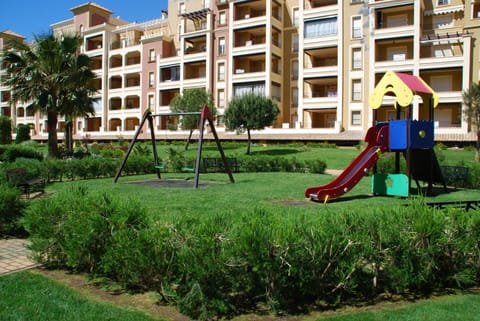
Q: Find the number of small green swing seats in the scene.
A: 2